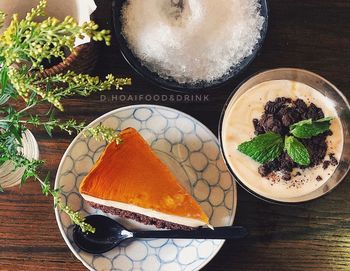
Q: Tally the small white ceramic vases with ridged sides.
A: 1